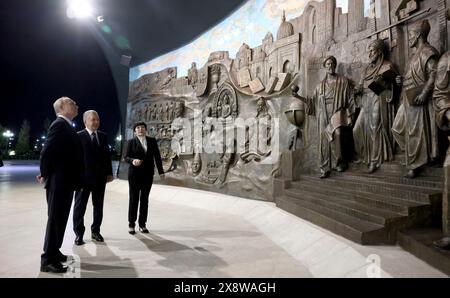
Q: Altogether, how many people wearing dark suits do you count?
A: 3